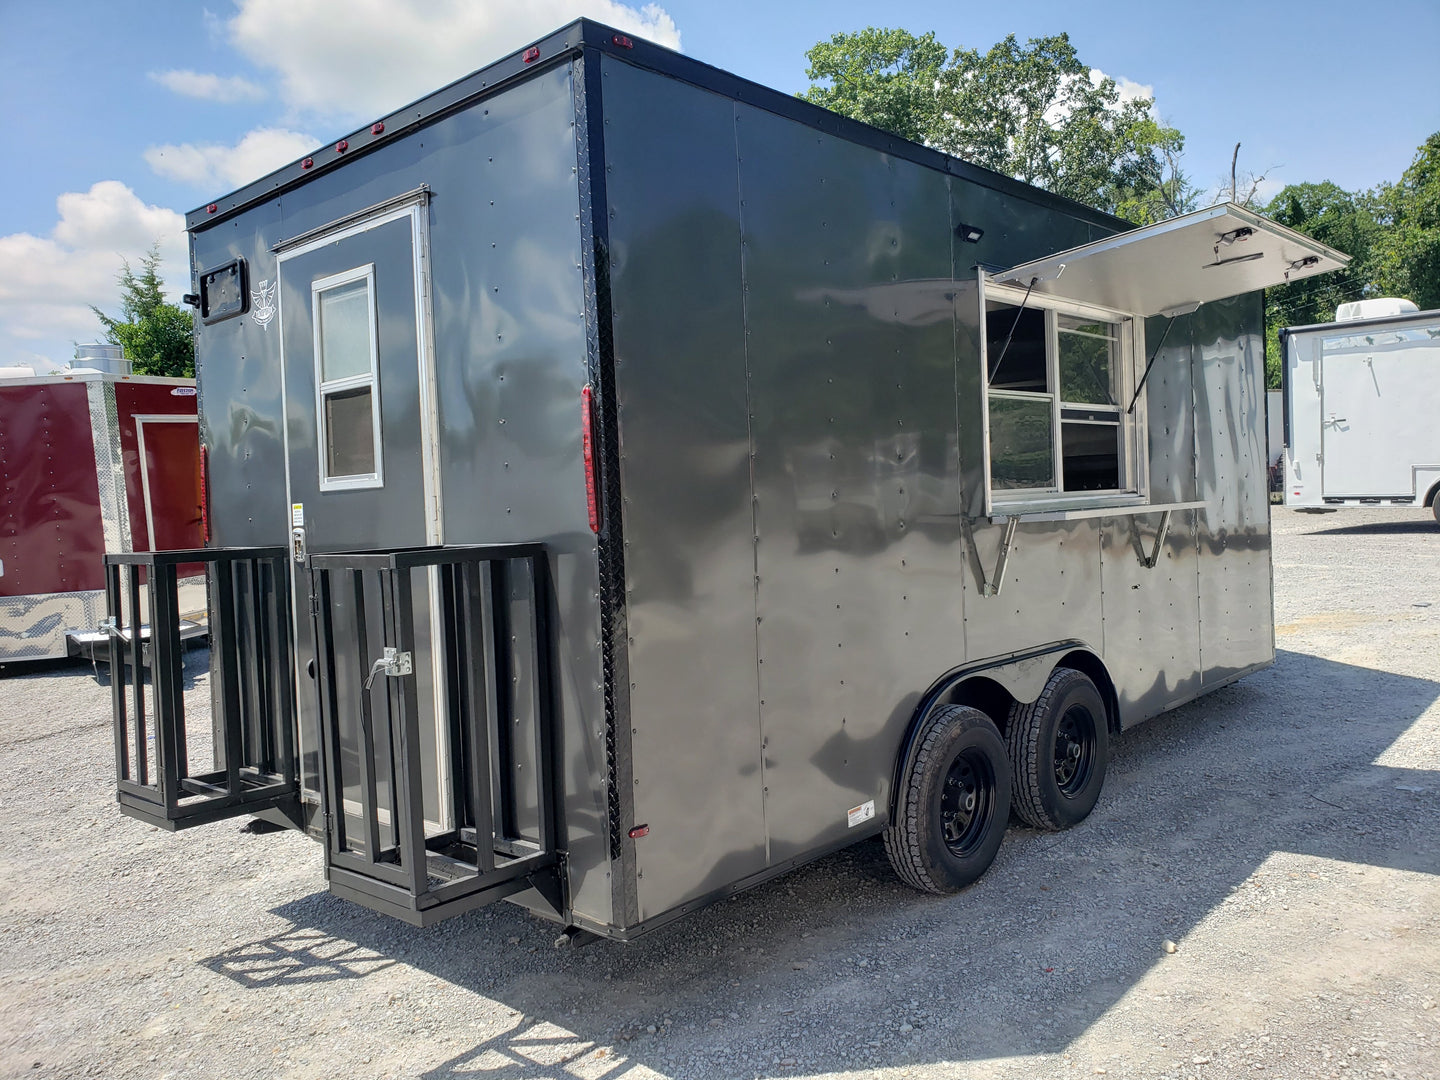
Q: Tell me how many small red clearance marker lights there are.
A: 7